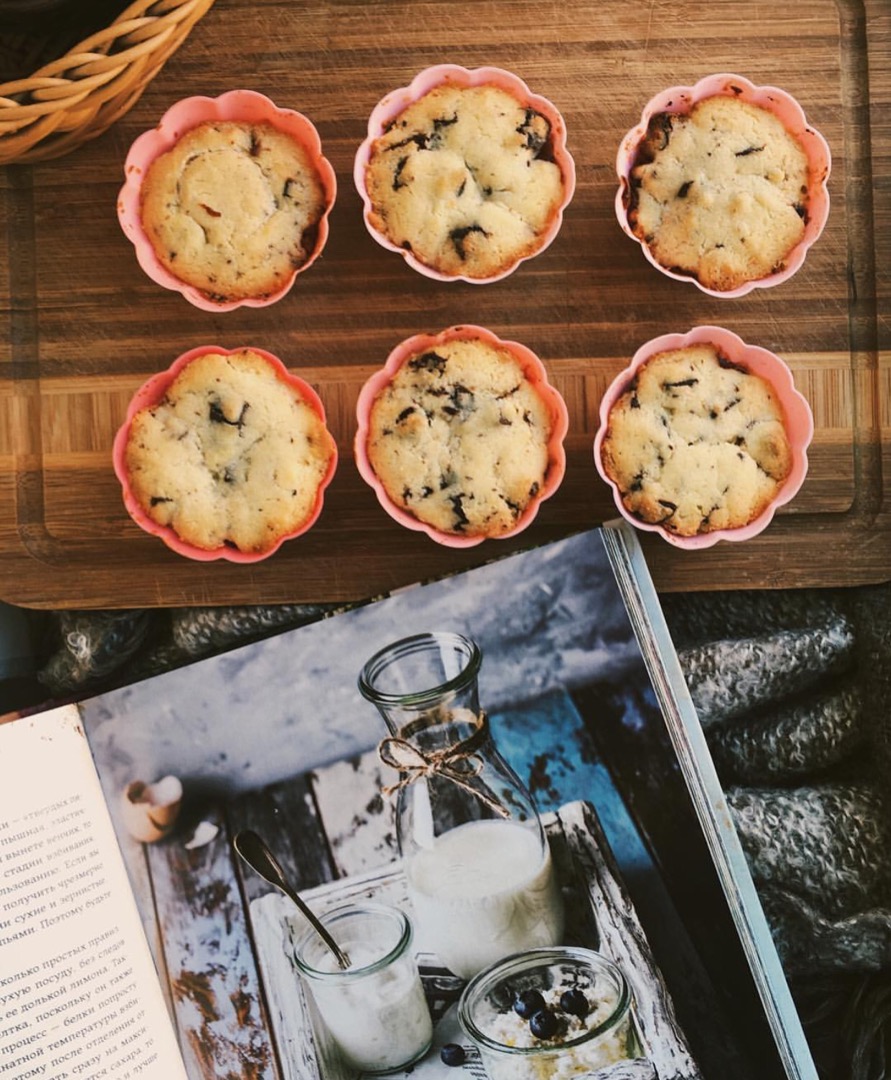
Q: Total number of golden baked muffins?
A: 6